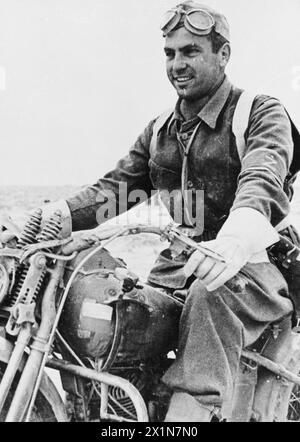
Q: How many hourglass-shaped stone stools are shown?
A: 0